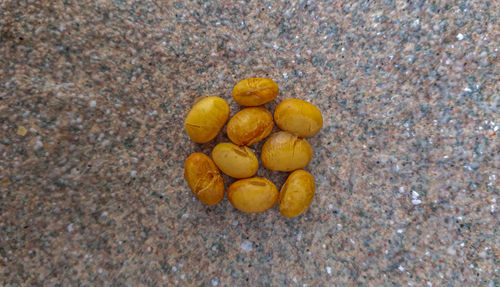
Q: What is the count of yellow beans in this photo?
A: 9